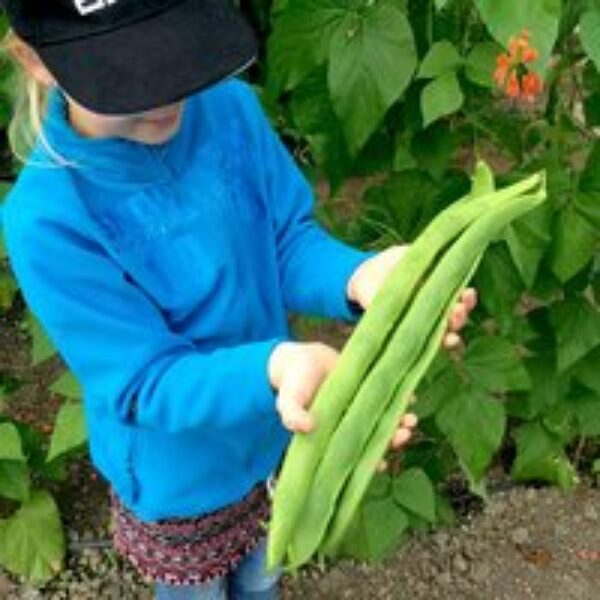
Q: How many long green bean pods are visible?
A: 3